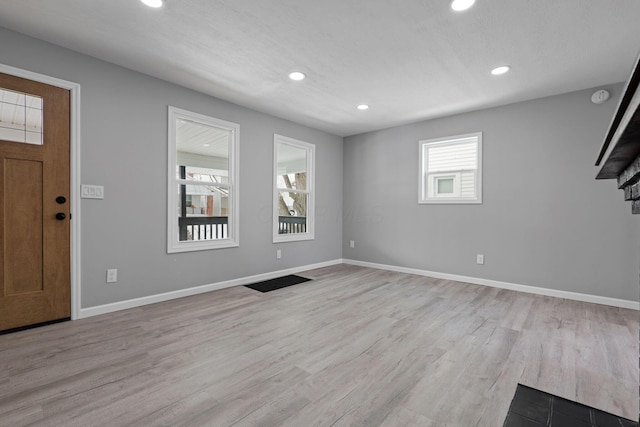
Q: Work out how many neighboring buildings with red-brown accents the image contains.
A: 1